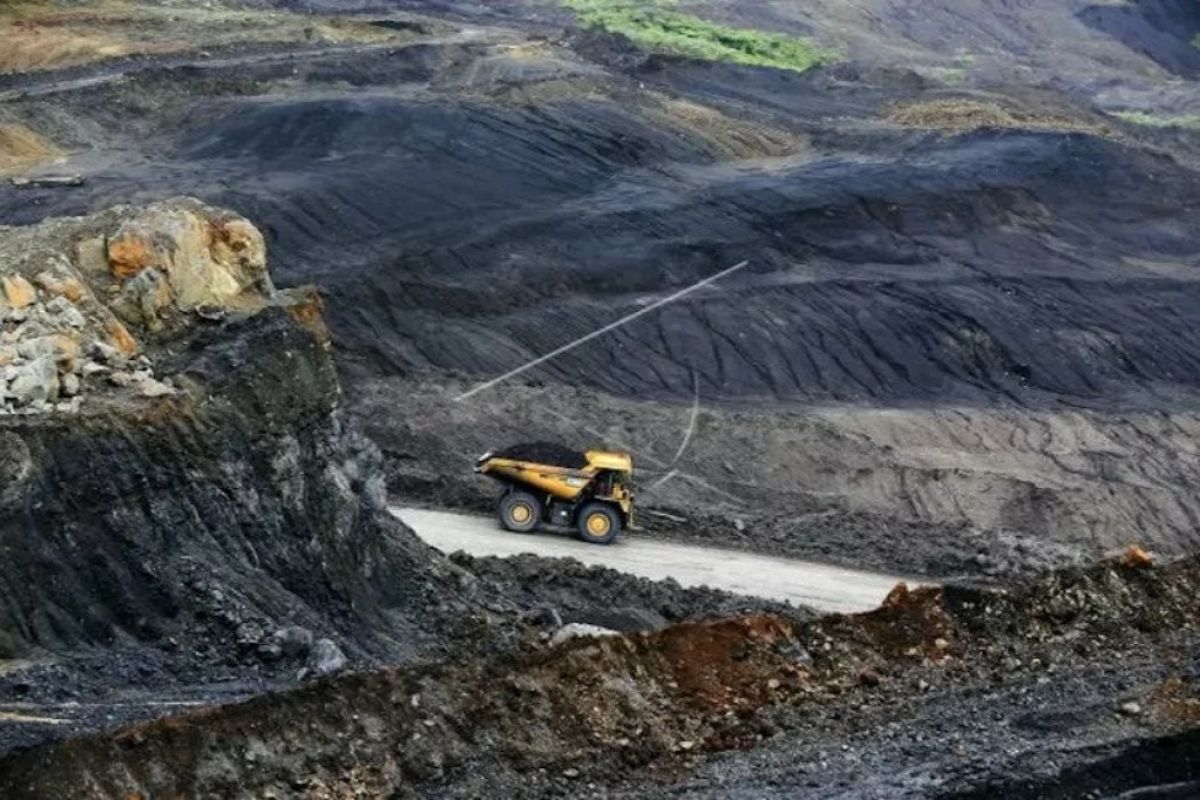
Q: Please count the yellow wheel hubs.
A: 2